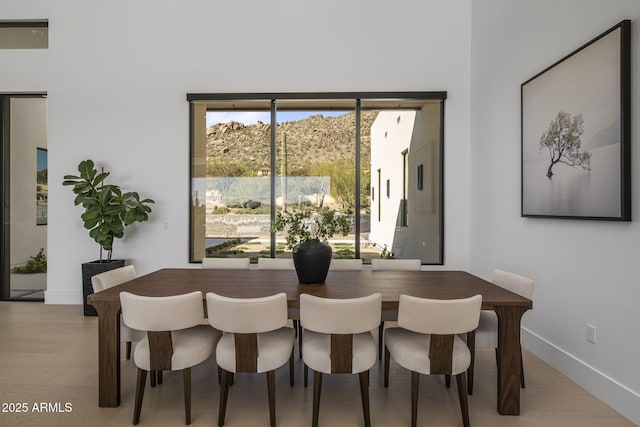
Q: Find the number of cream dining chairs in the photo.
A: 10